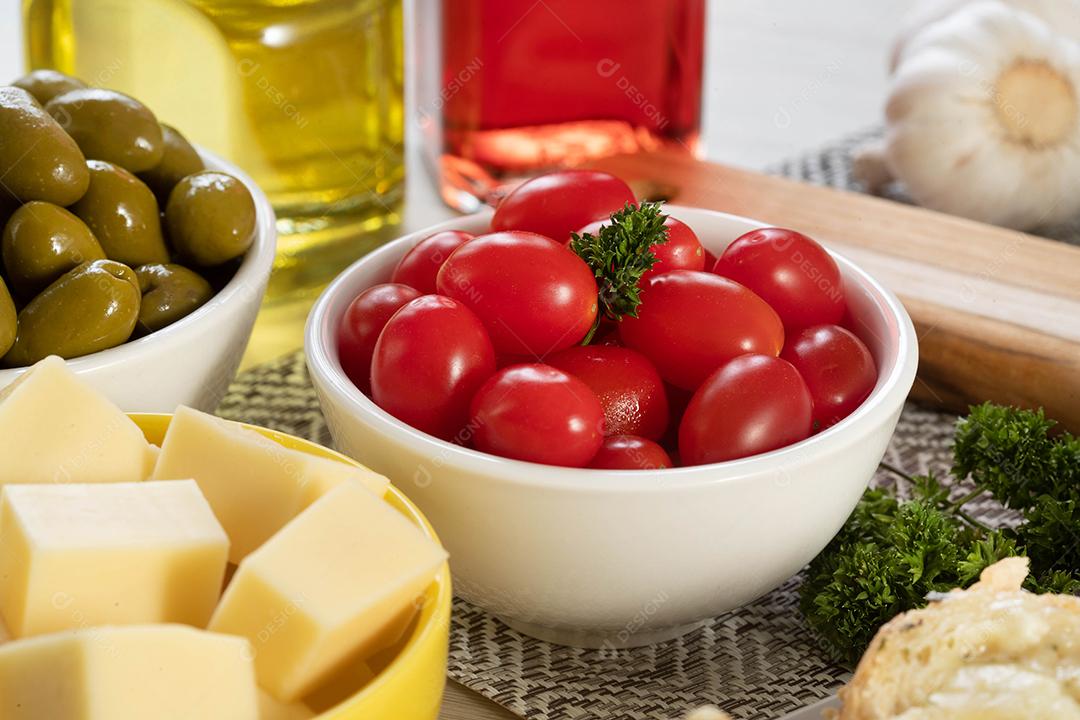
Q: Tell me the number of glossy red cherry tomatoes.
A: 13